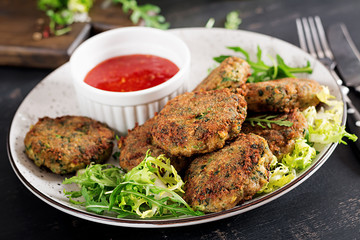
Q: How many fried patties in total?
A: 7